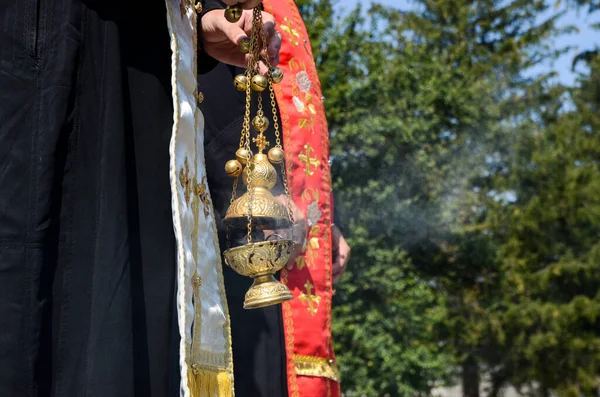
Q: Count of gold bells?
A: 9